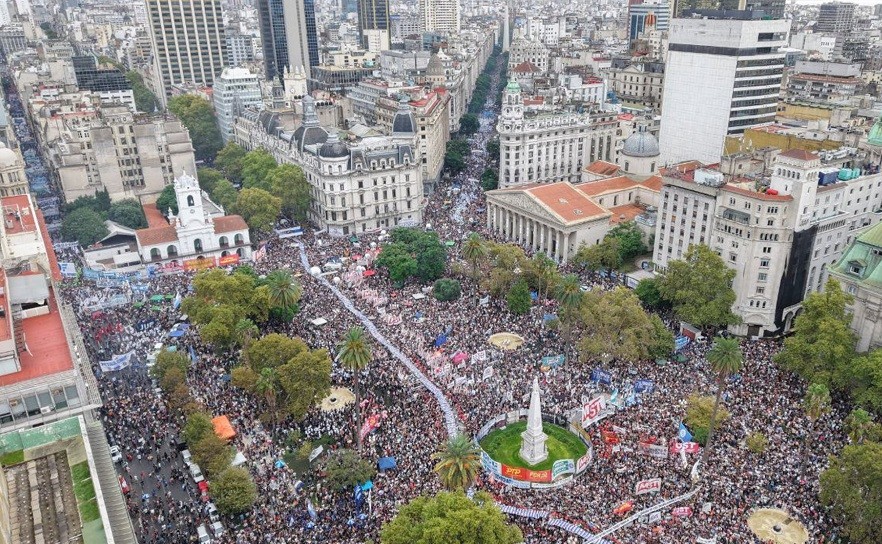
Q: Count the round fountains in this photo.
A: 3